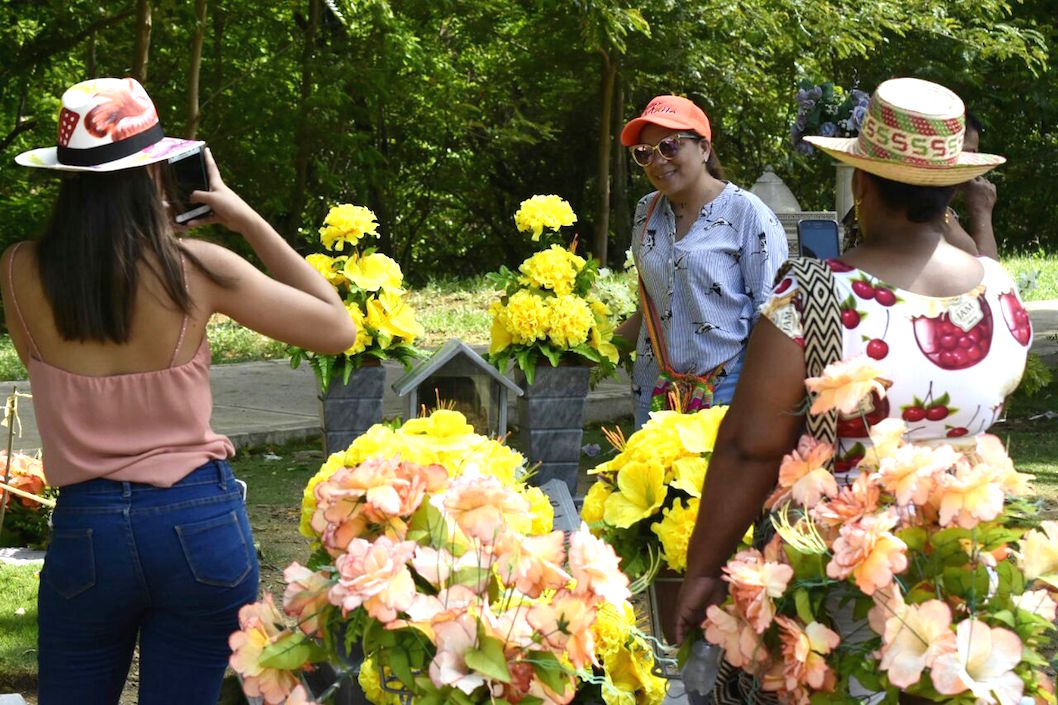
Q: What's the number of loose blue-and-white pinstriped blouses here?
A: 1